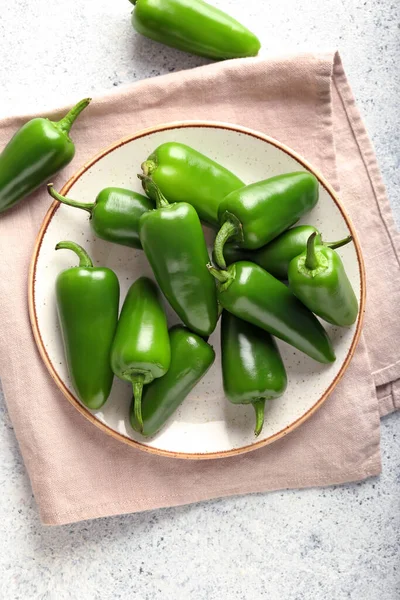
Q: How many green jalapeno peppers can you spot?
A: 13